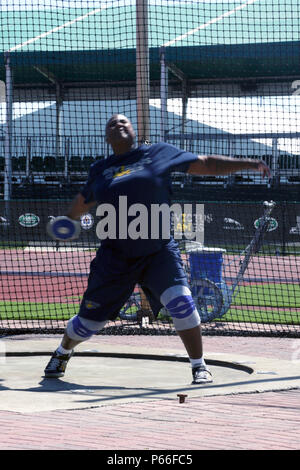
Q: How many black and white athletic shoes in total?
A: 2